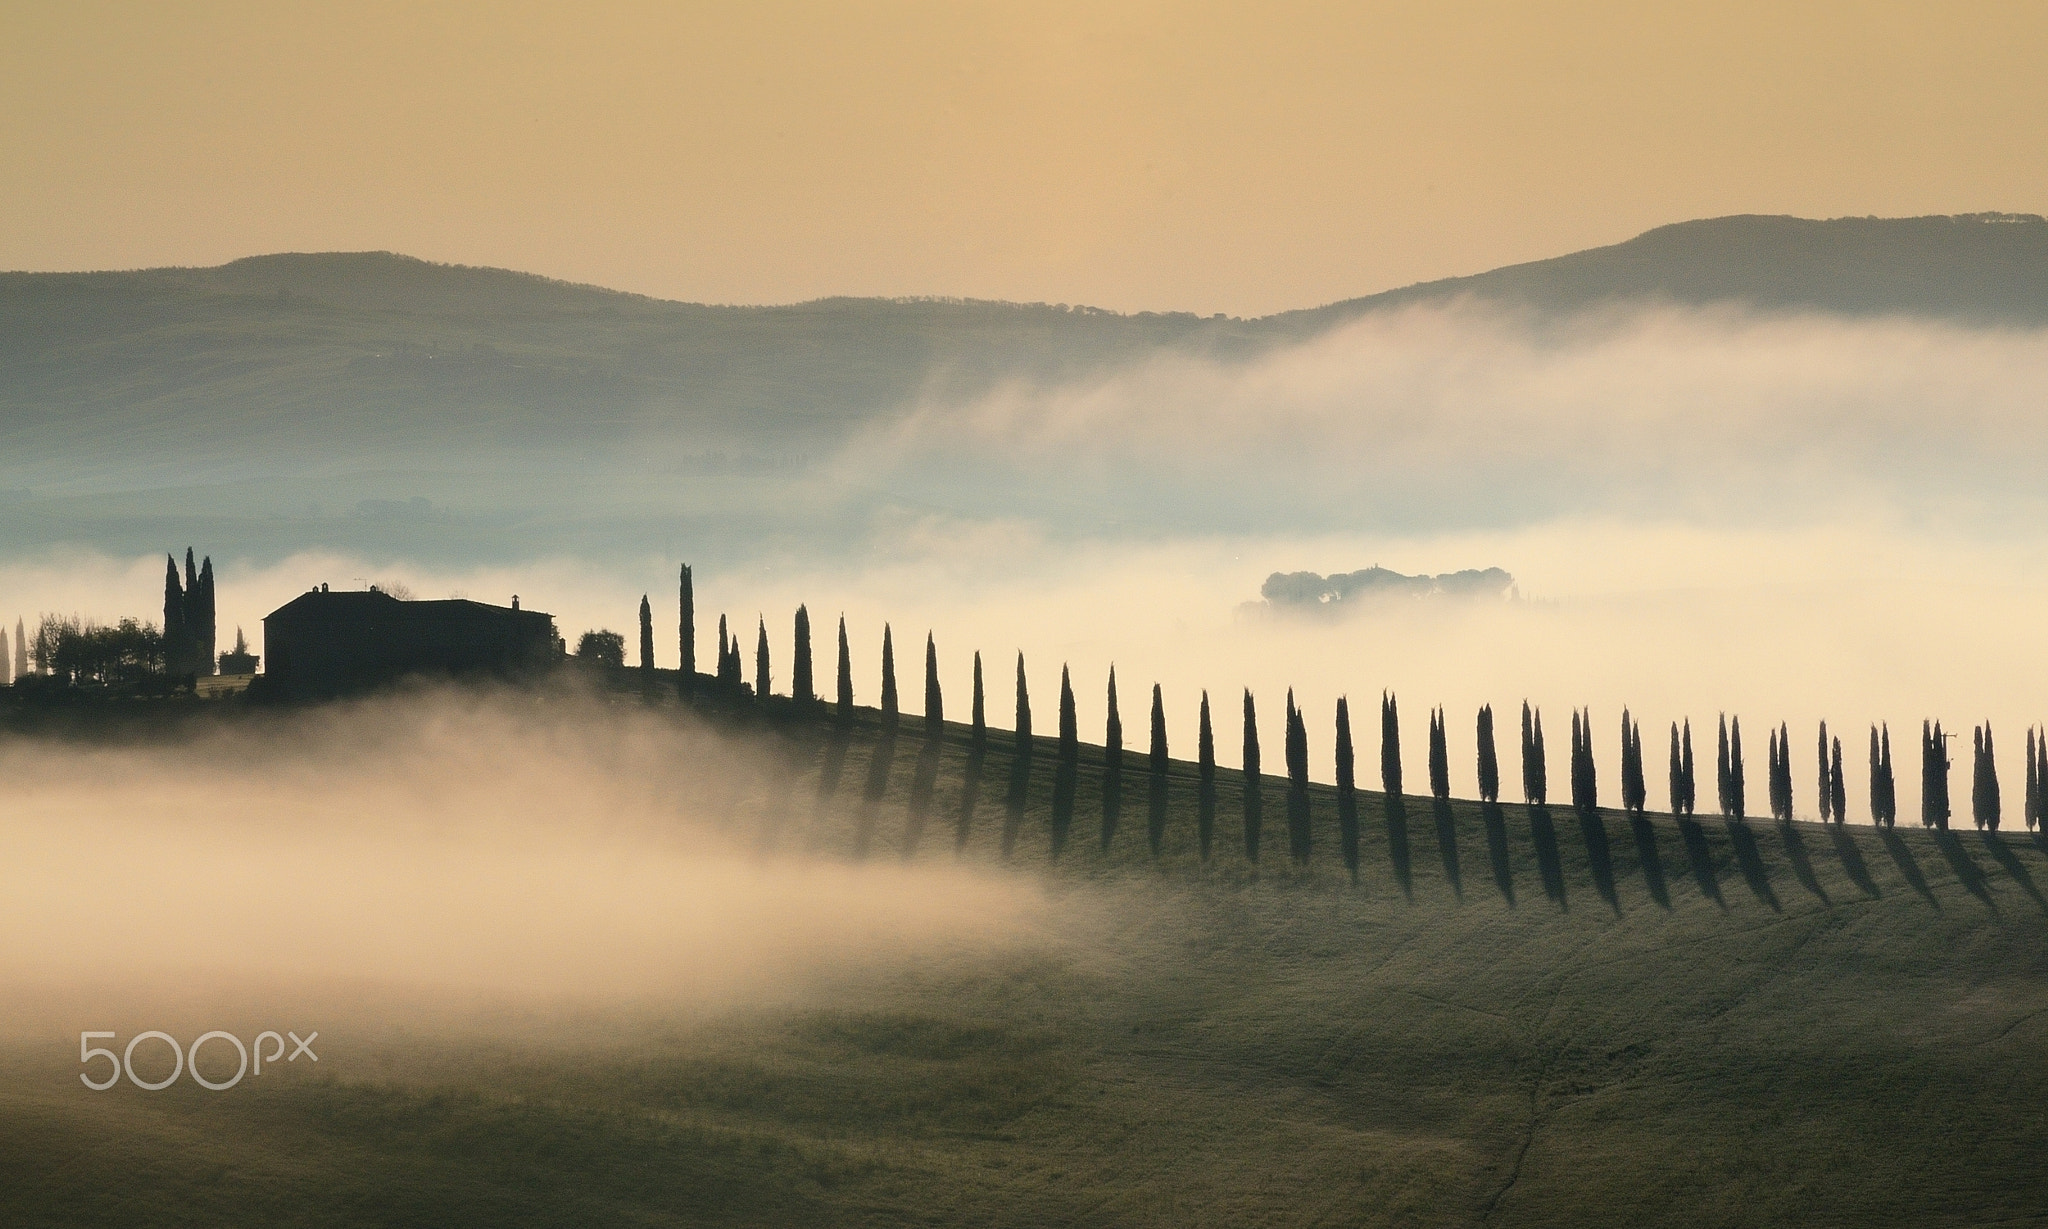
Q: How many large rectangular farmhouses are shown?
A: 1